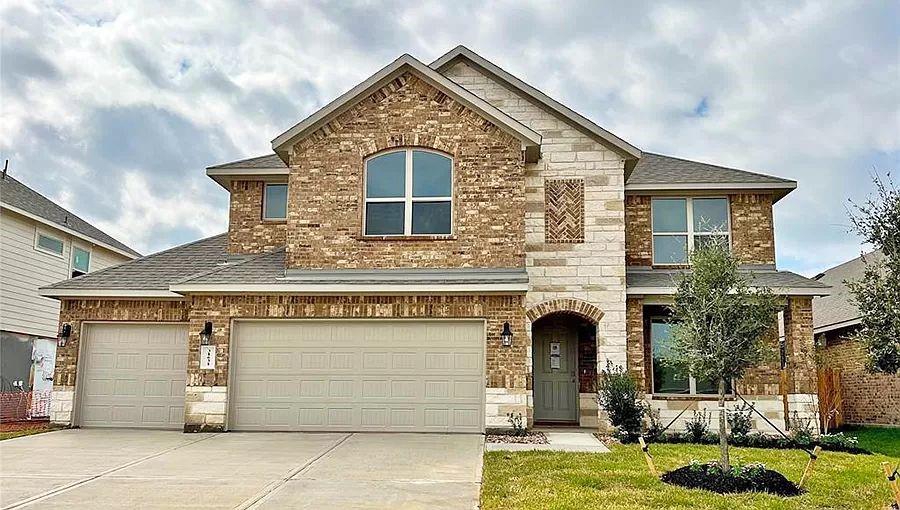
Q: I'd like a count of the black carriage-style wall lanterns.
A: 3